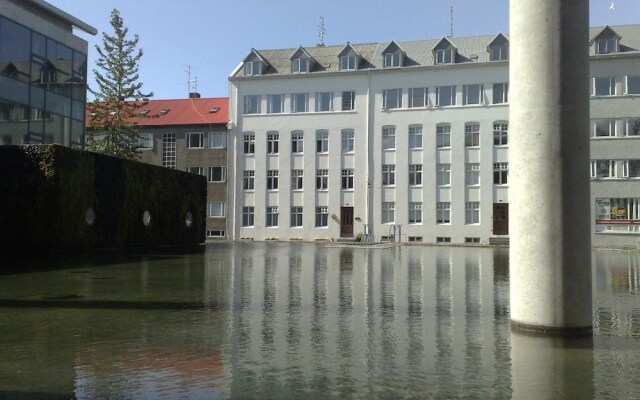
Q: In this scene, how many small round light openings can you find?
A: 3